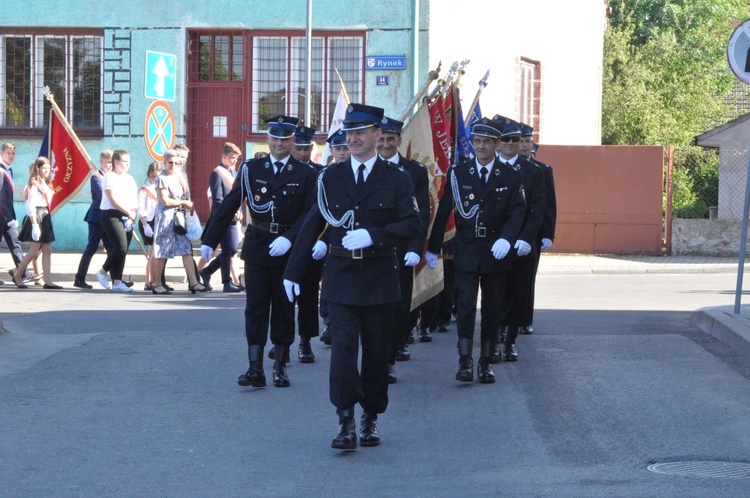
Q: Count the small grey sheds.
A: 1